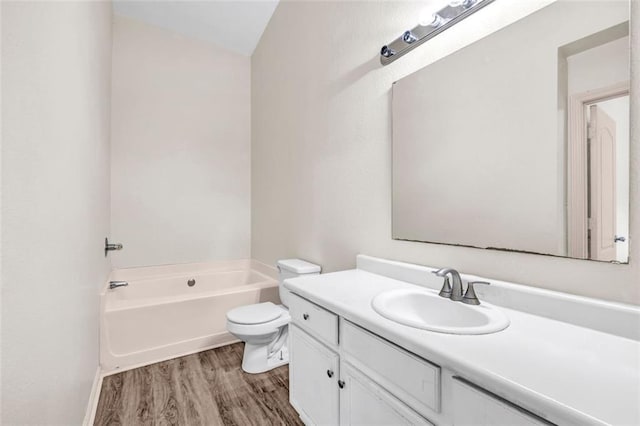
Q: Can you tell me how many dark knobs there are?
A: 3